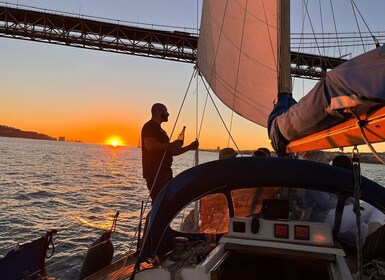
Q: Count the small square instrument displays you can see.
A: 3